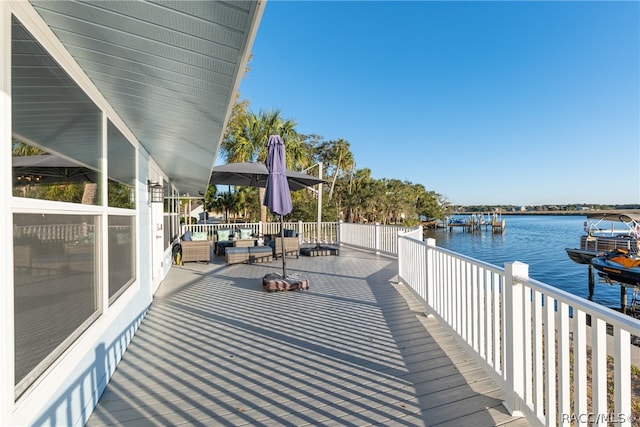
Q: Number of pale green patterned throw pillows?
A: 3